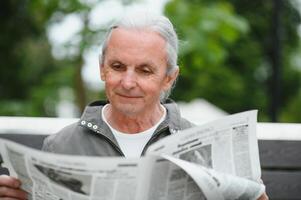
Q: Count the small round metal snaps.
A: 3